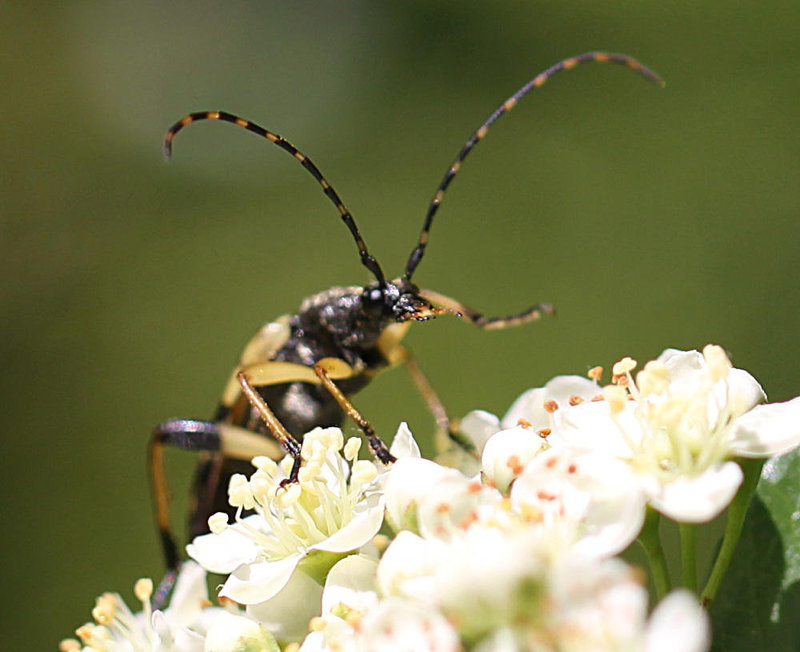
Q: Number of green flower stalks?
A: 3